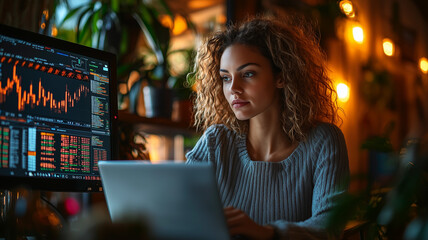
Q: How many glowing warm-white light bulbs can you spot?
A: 5